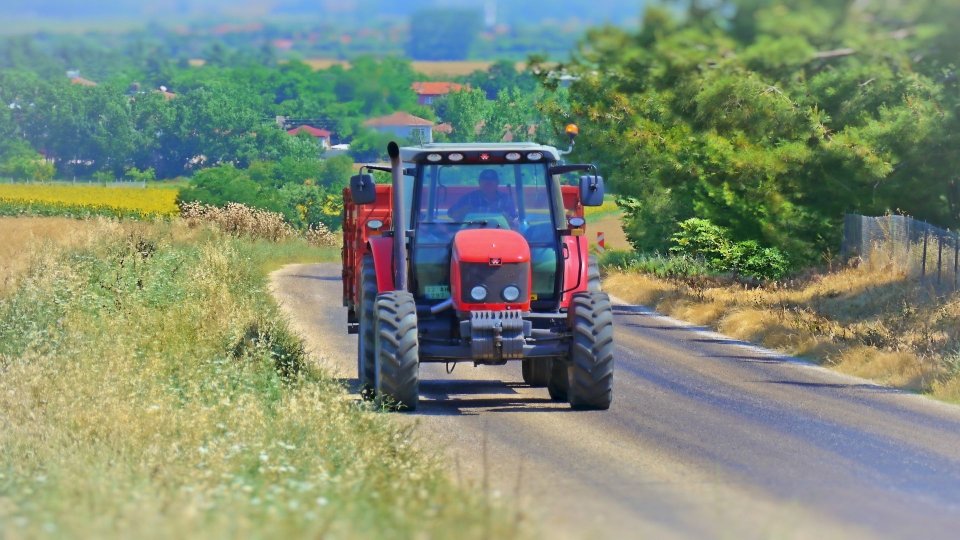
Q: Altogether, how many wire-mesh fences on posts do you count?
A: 1